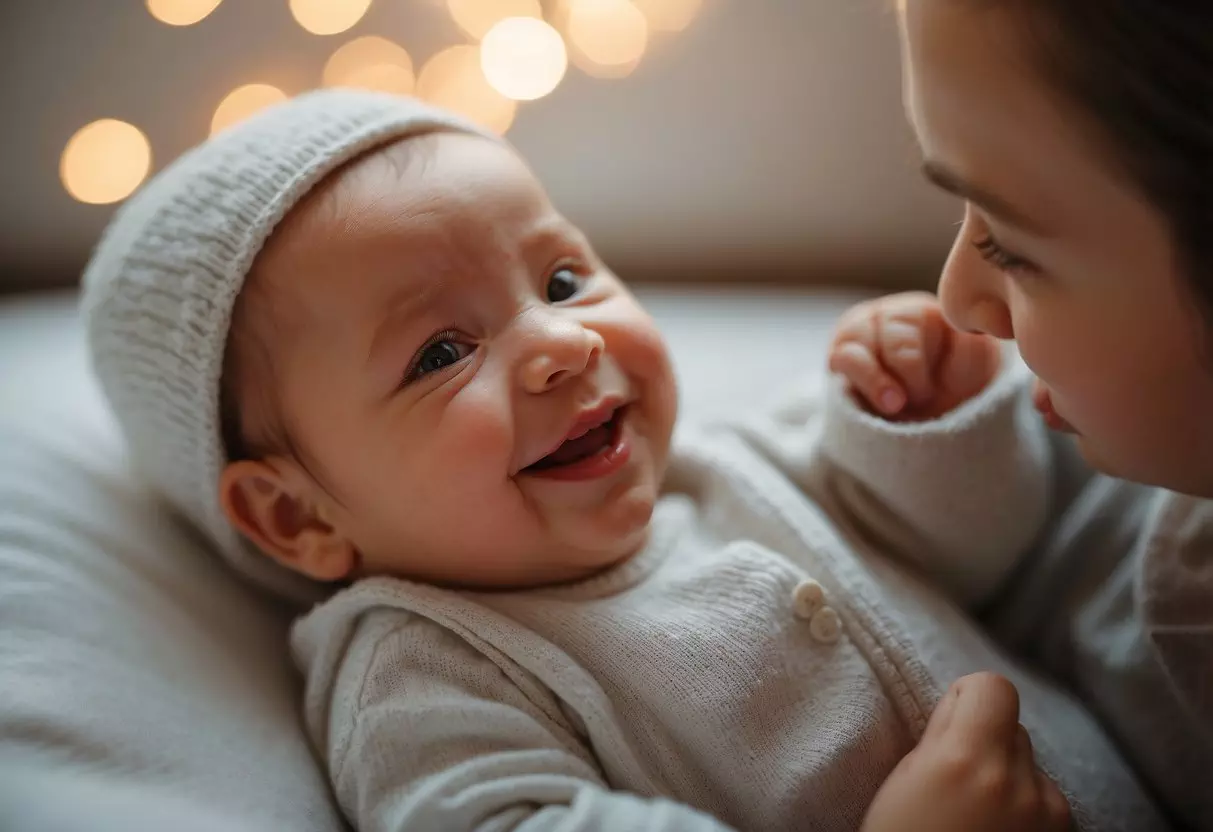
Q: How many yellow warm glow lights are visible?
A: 10